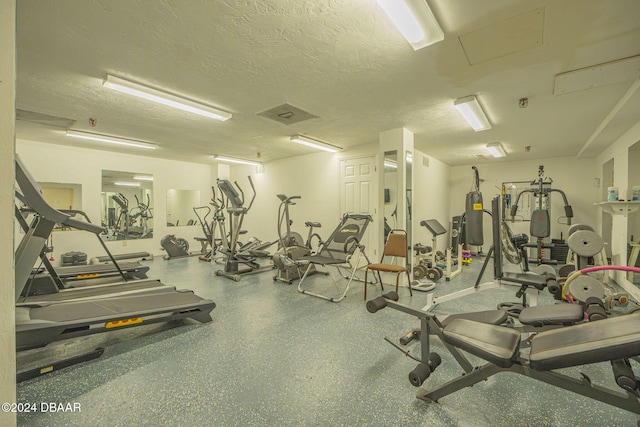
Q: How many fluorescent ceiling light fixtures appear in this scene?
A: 7